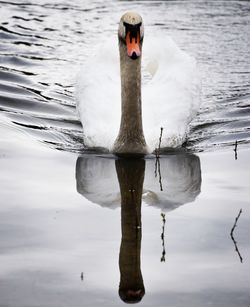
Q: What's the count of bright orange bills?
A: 1